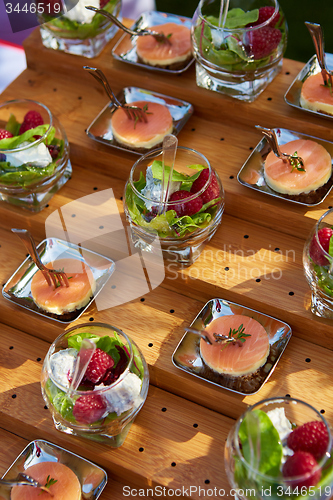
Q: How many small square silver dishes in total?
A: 7